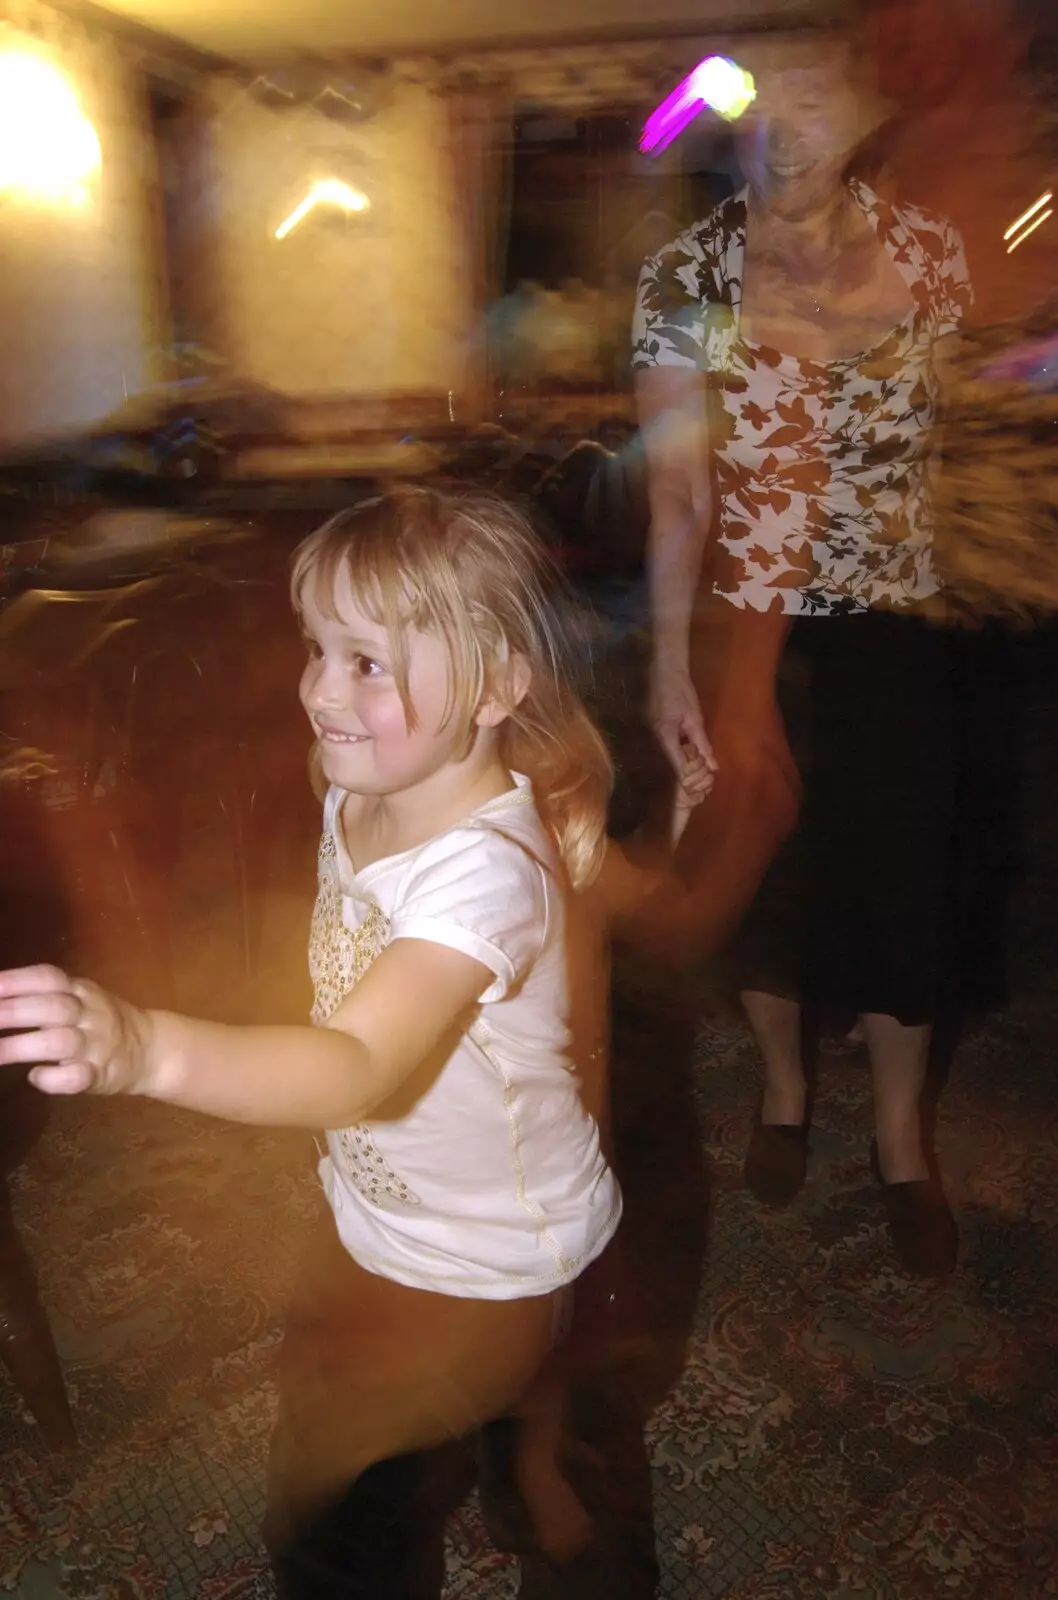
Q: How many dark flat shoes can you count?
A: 2